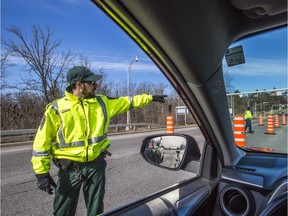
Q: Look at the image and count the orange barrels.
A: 6